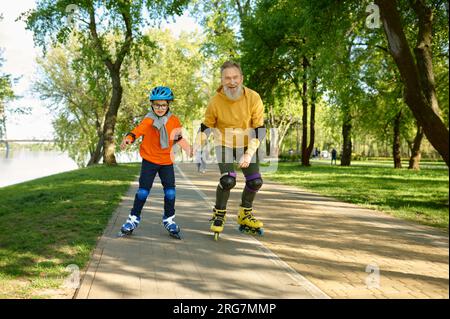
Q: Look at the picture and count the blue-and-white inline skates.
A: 2